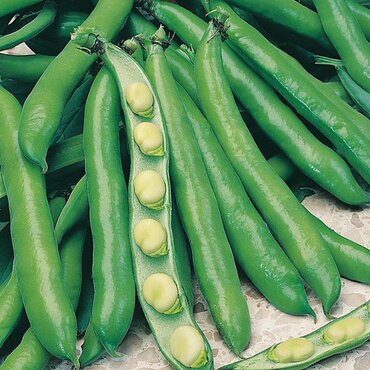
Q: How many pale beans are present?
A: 8